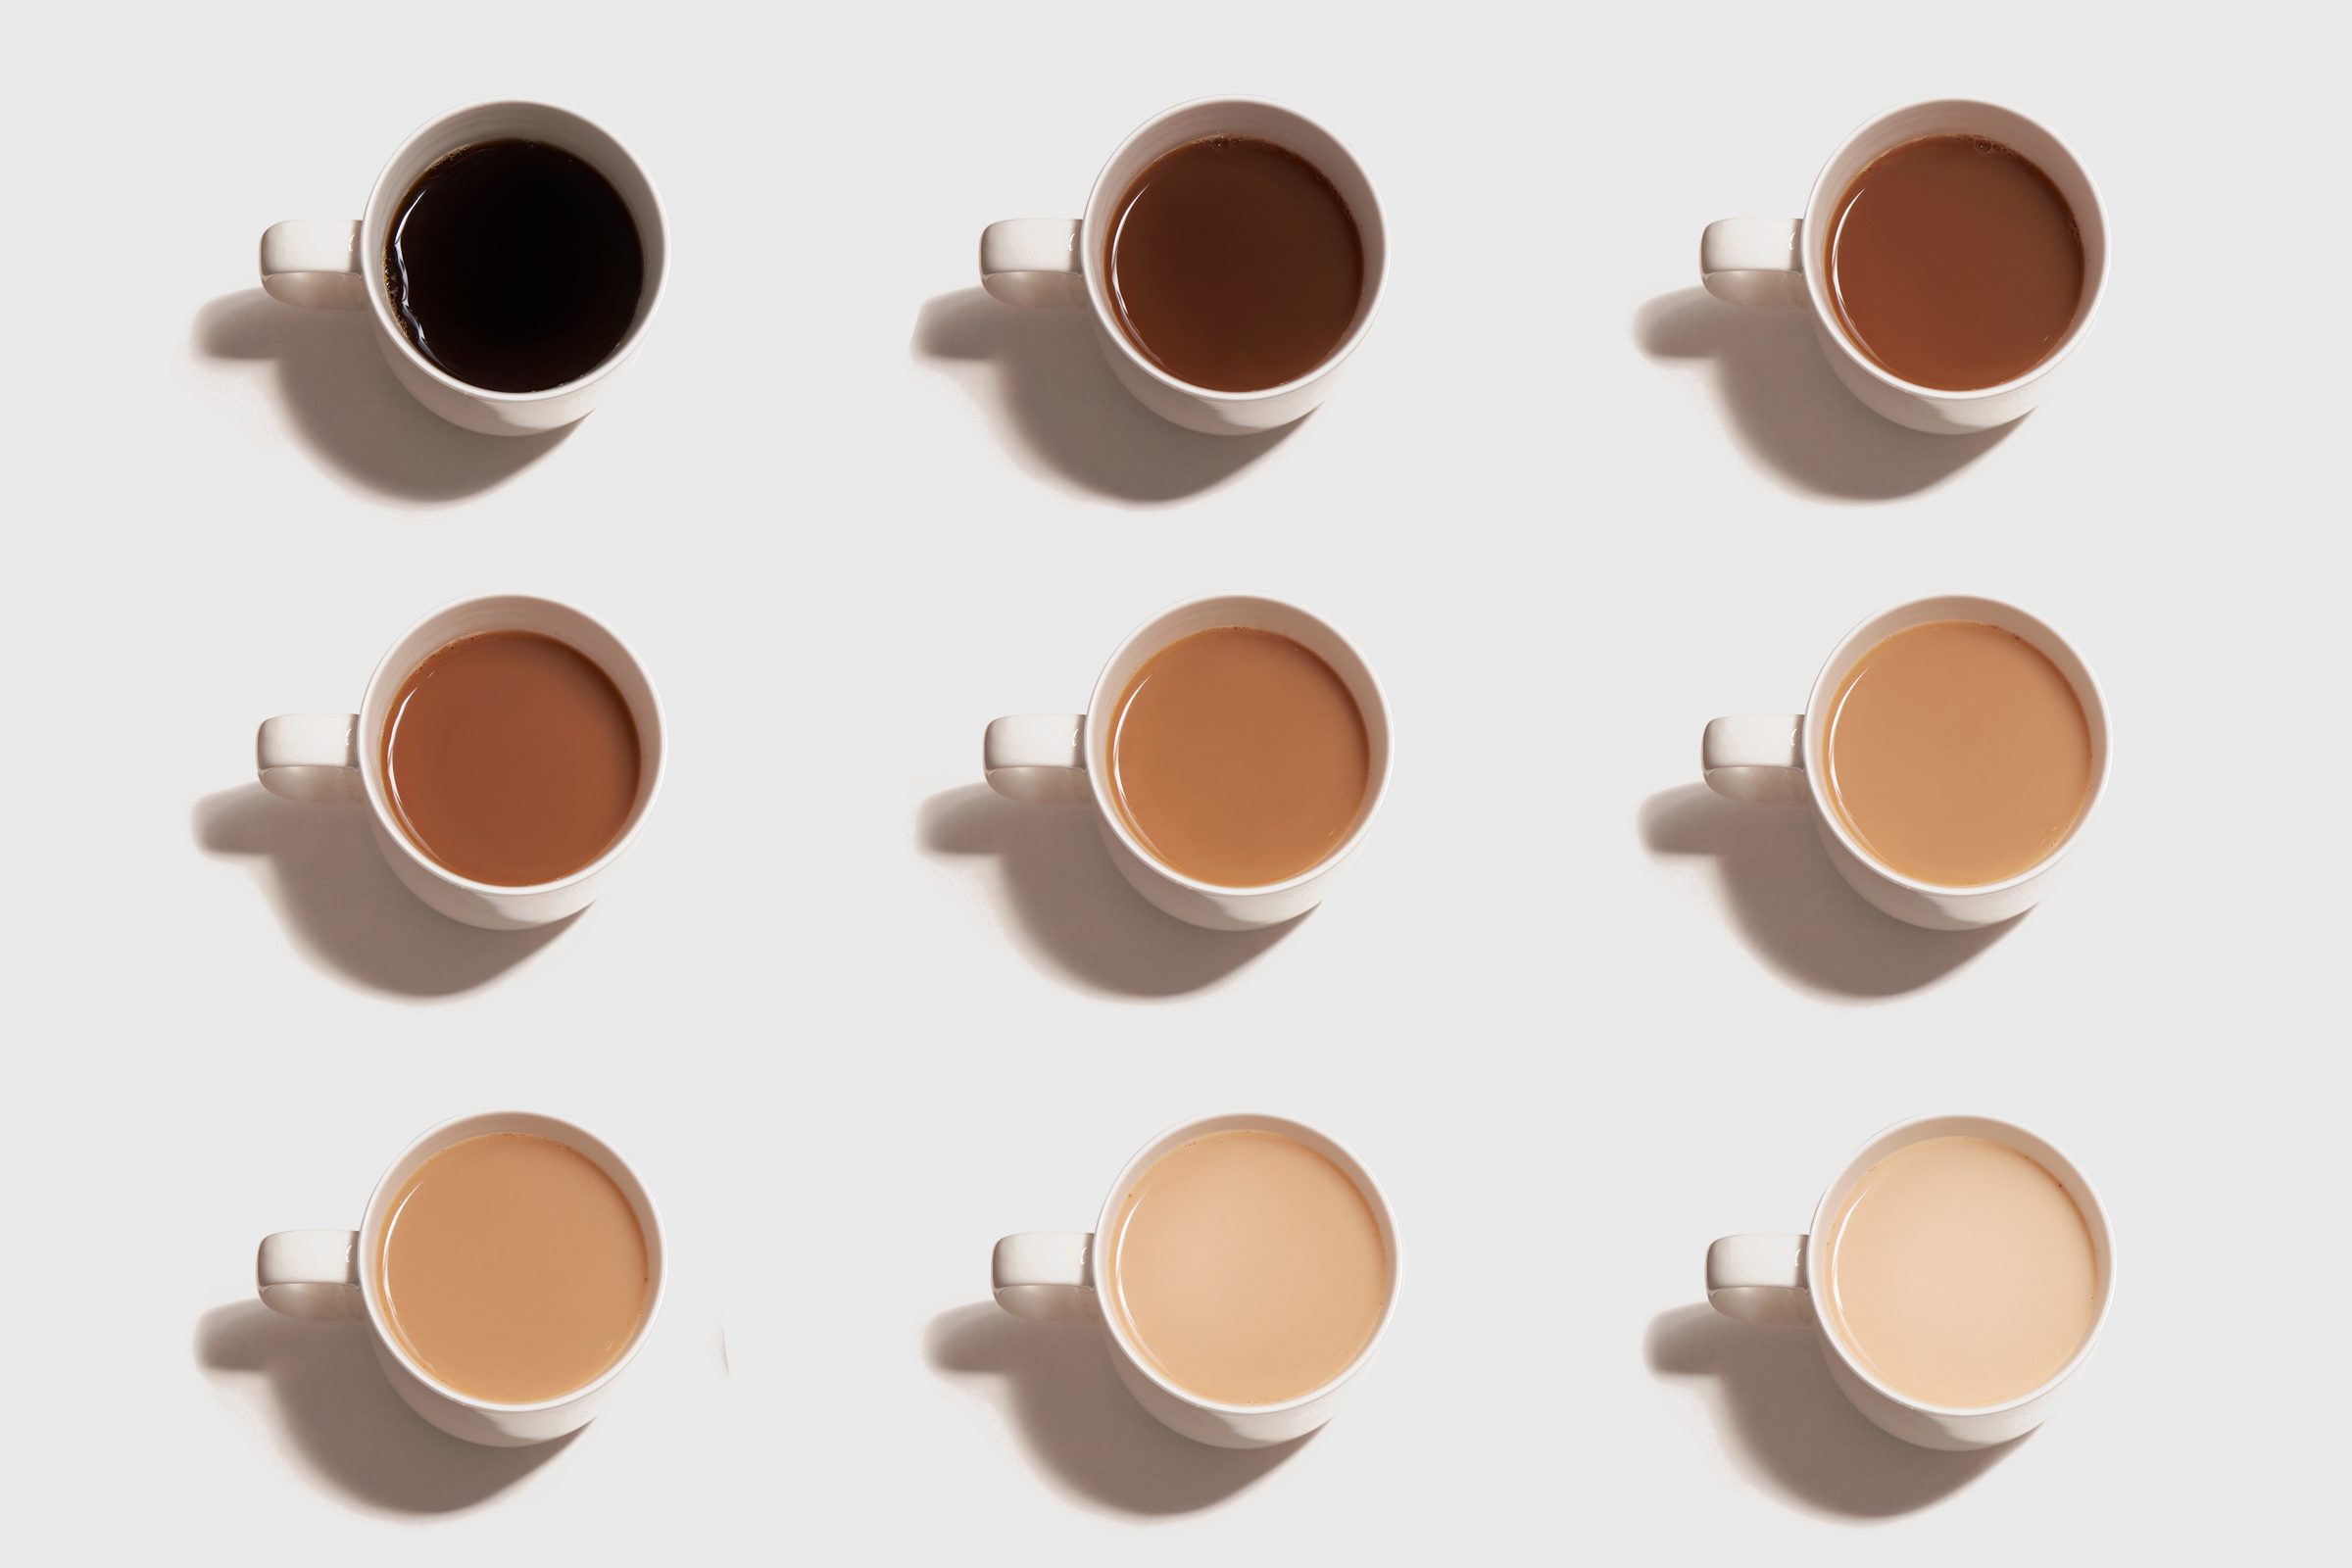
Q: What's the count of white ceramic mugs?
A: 9